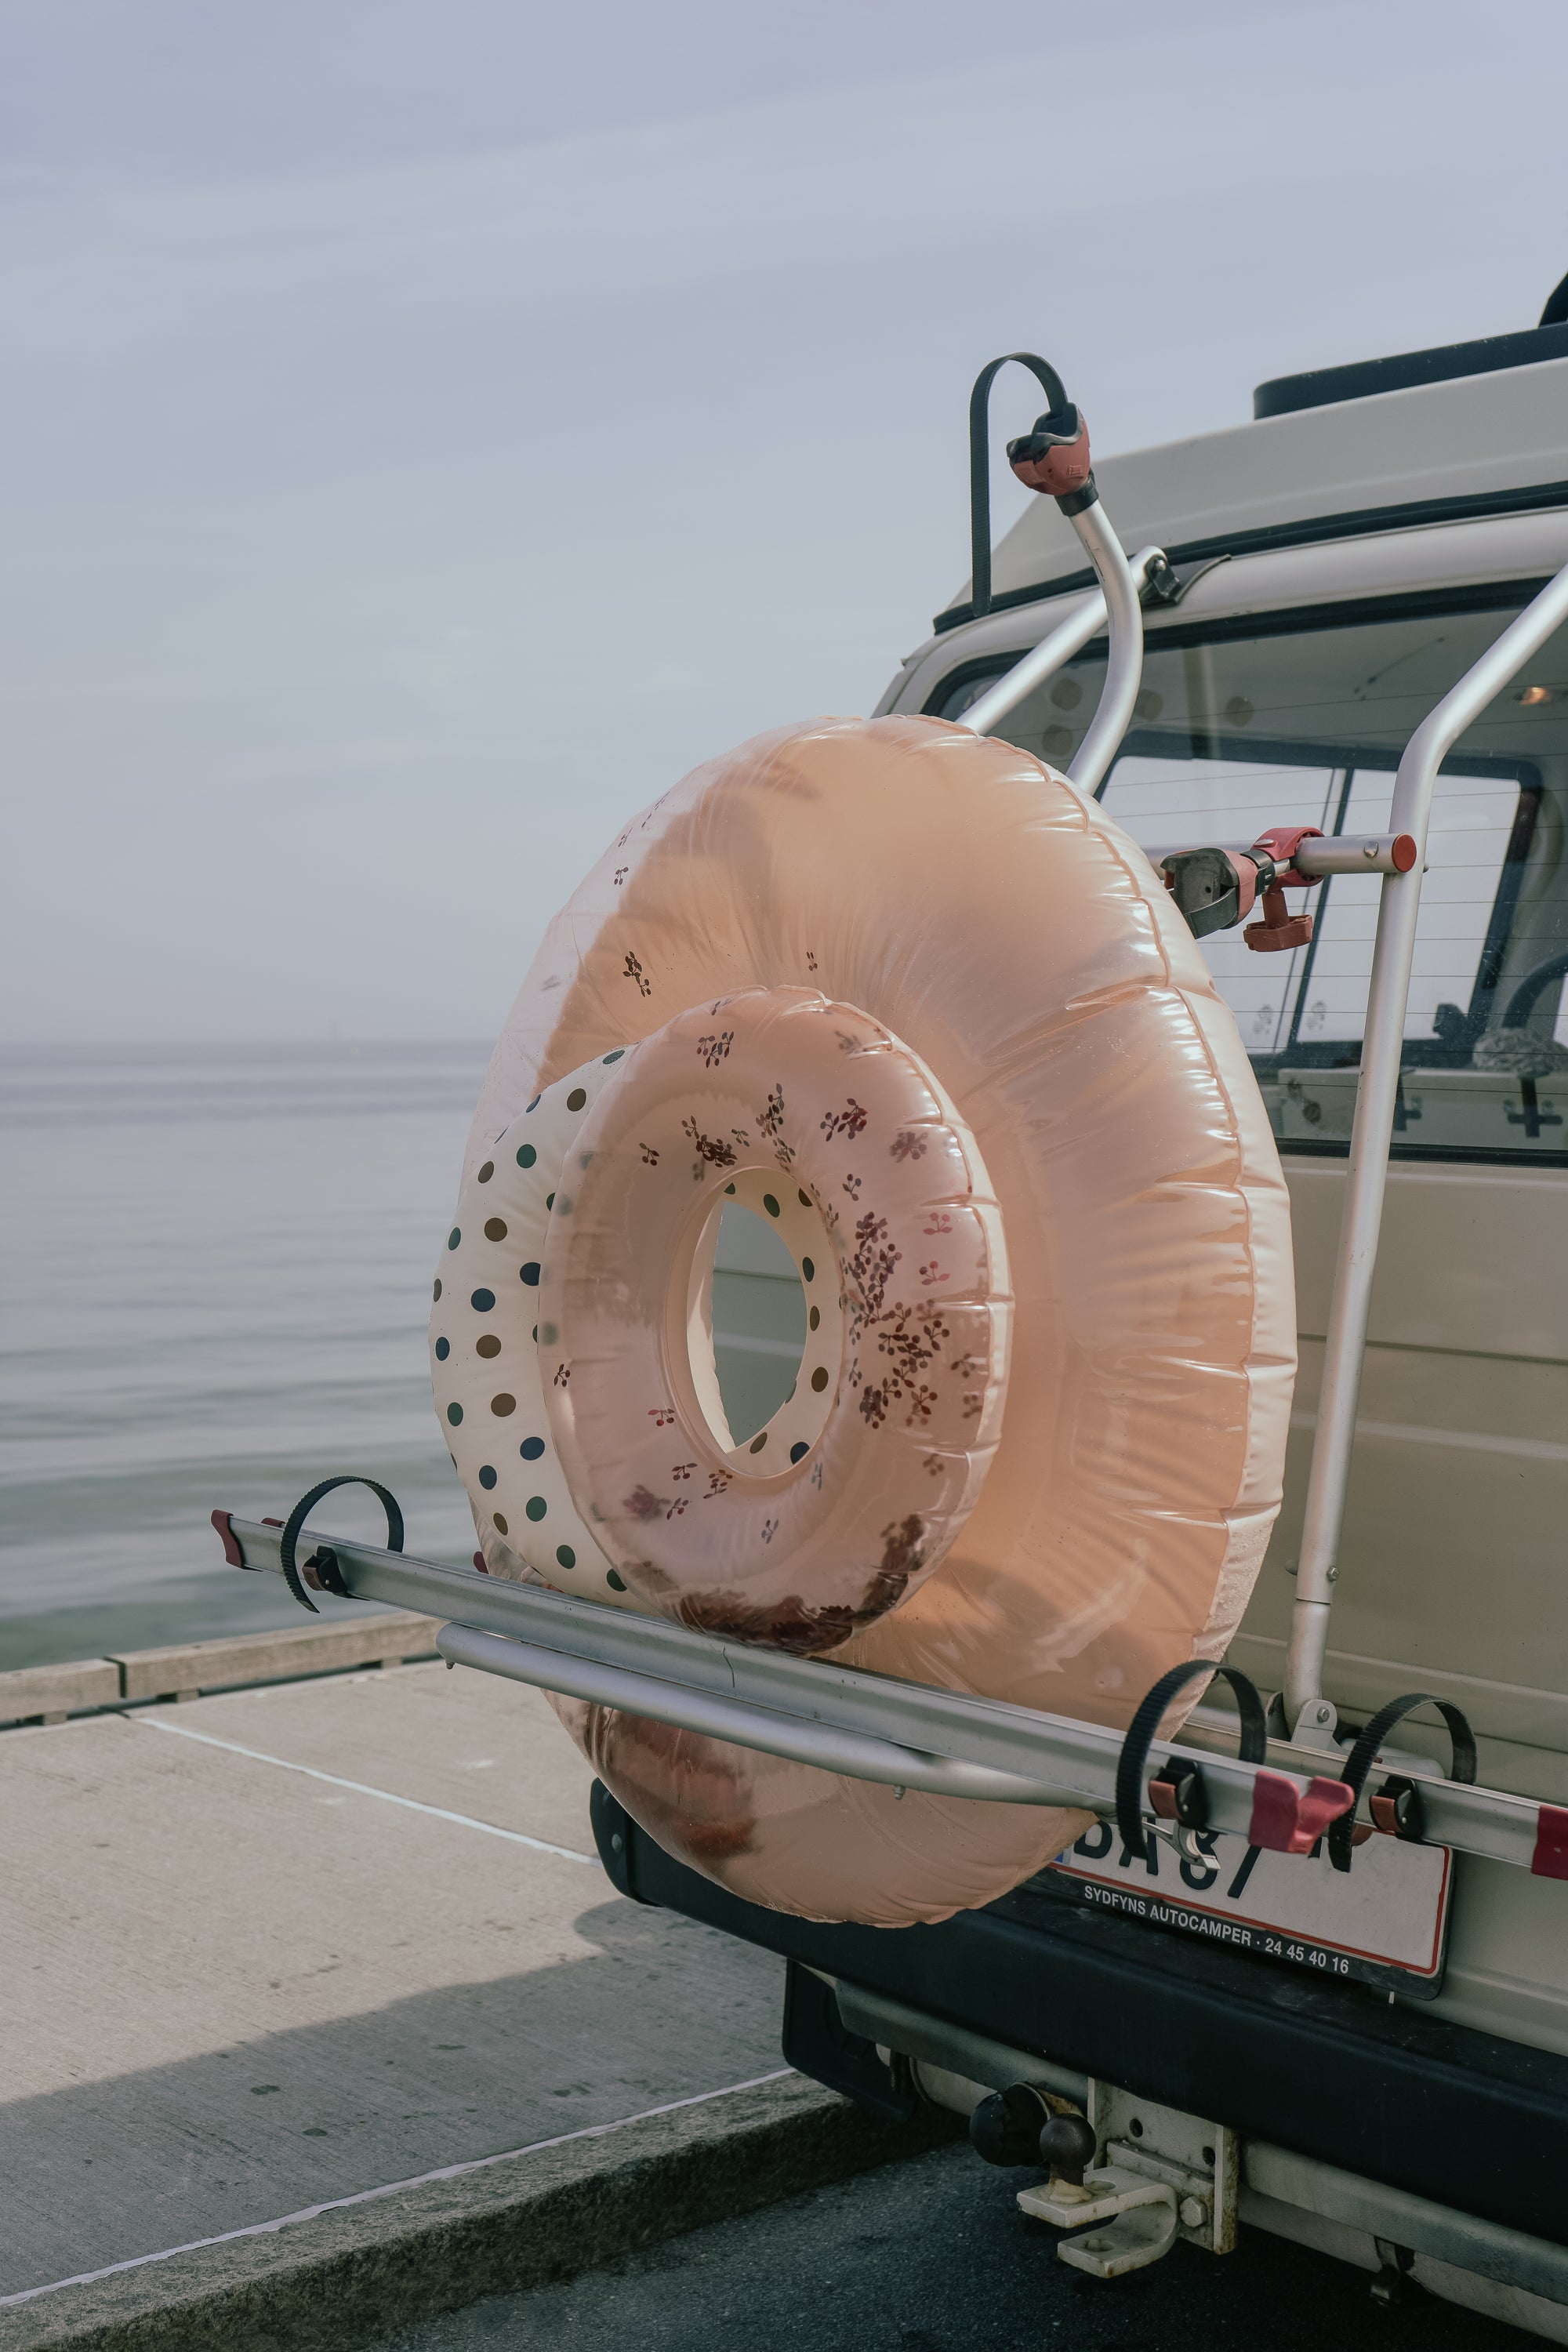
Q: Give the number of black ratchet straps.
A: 4